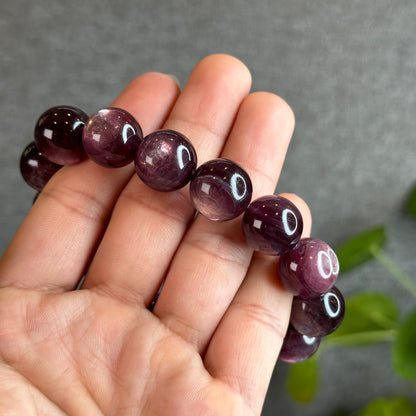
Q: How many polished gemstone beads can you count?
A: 9